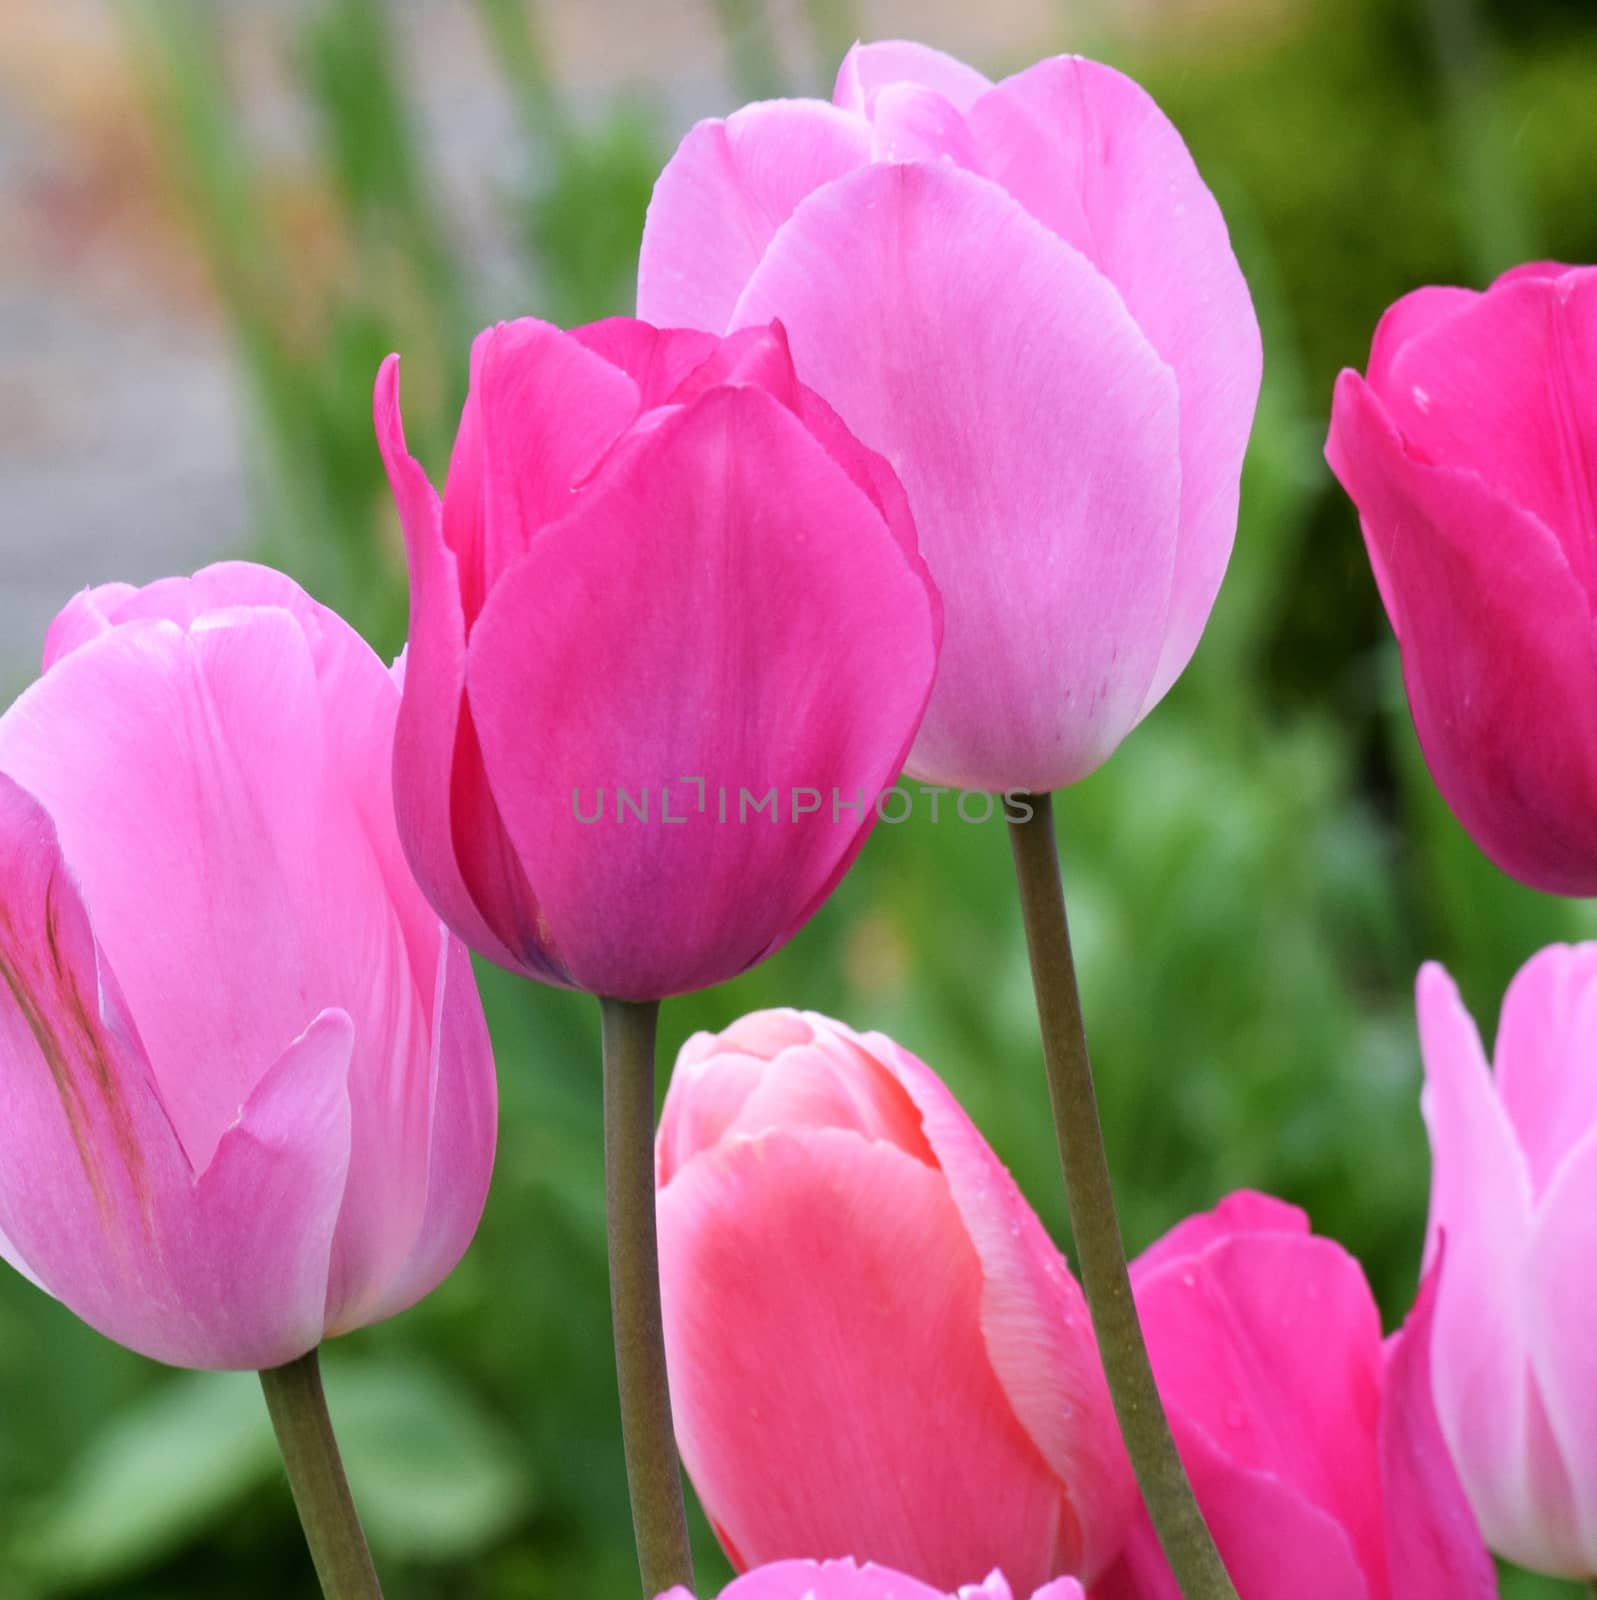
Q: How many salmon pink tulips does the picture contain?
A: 1